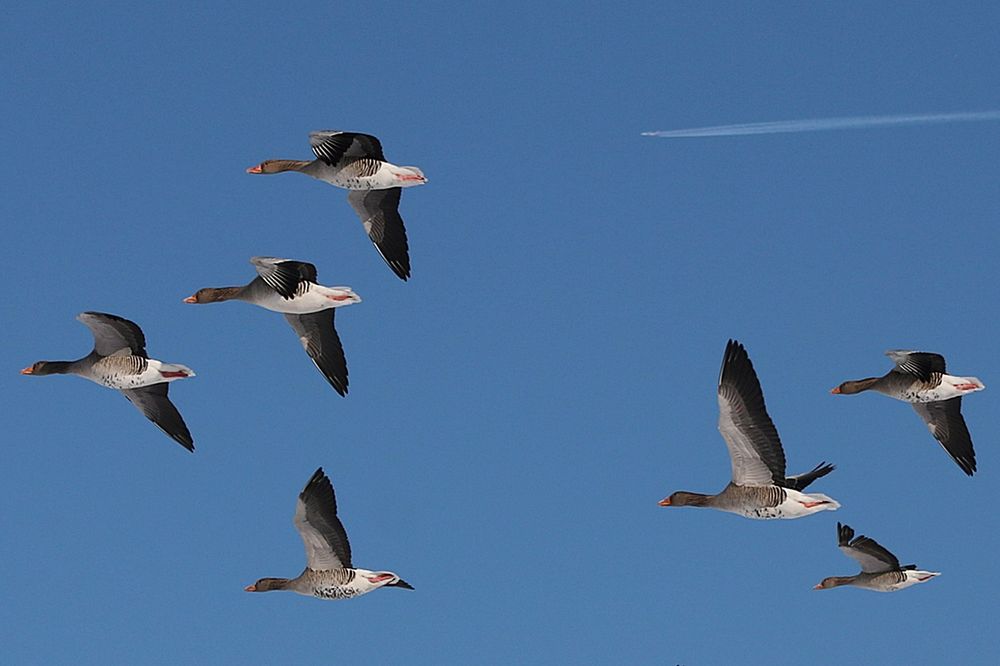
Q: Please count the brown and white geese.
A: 7